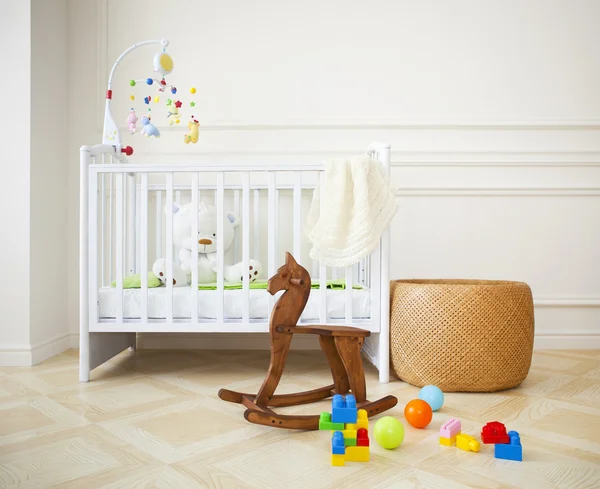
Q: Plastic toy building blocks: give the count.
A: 14